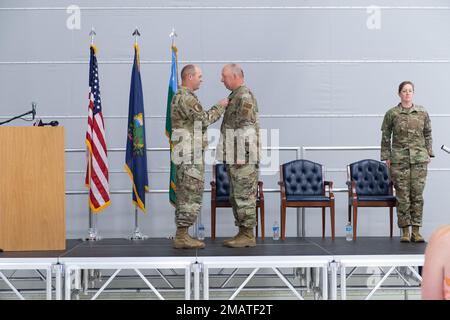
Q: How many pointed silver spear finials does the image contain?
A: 3